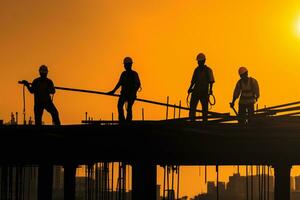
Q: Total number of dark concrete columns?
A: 4